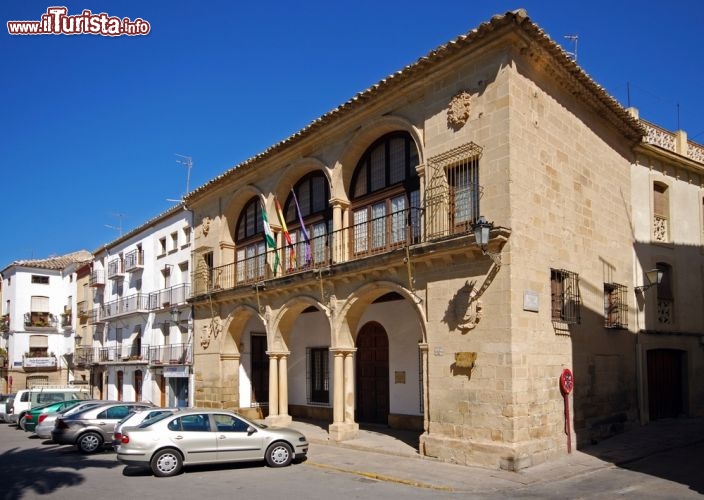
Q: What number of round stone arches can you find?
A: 6